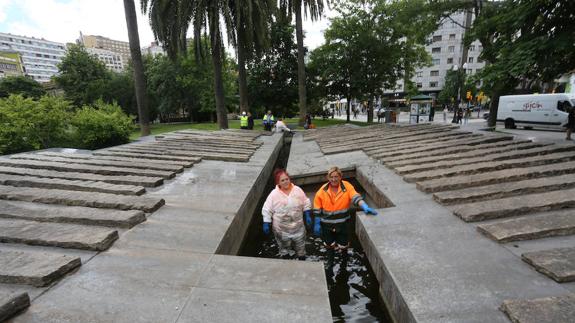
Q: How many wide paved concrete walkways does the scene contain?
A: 2